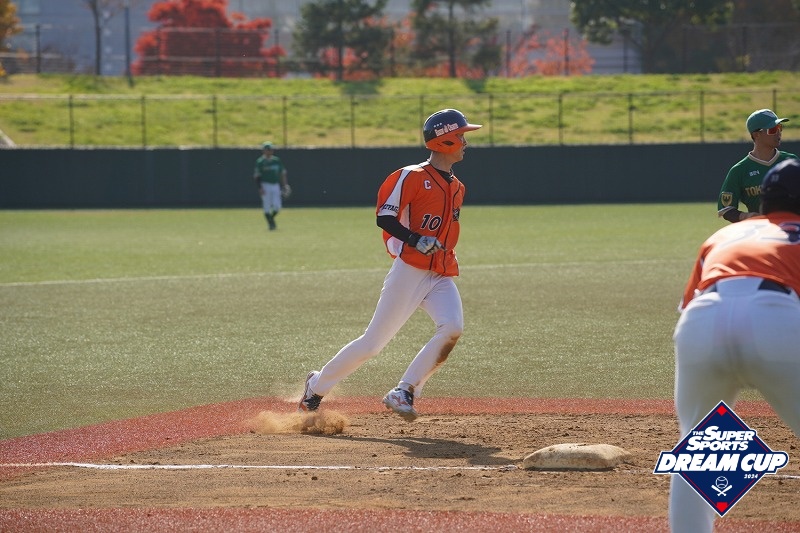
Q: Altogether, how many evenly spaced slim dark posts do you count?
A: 11